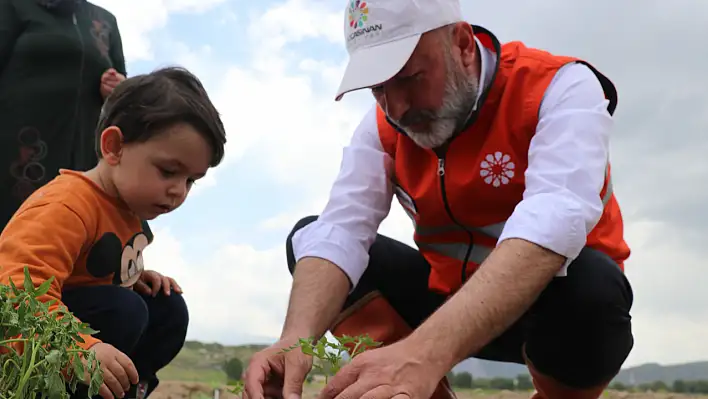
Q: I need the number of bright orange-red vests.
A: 1